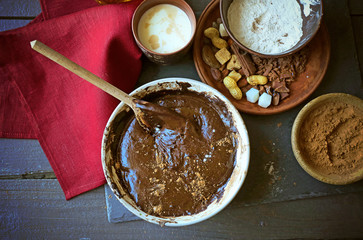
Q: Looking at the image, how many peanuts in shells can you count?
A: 3